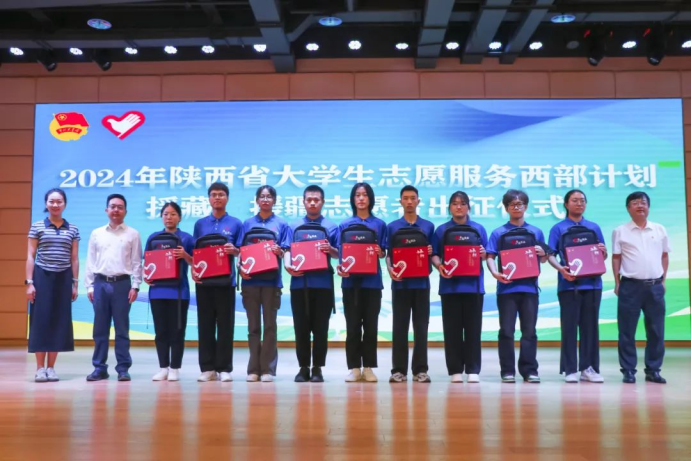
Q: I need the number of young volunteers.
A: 9